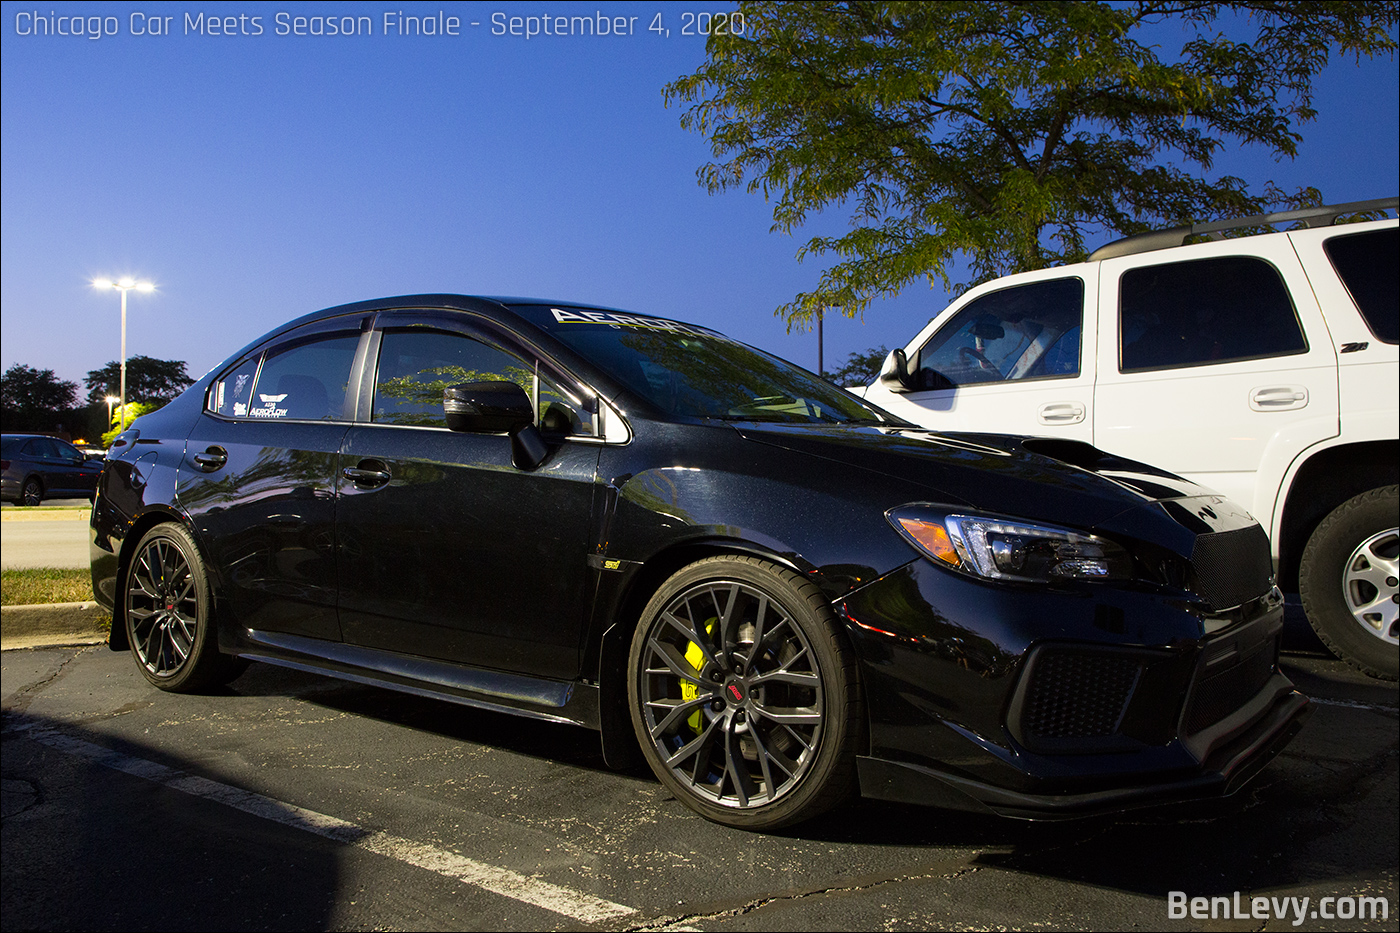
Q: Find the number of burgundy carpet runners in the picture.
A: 0